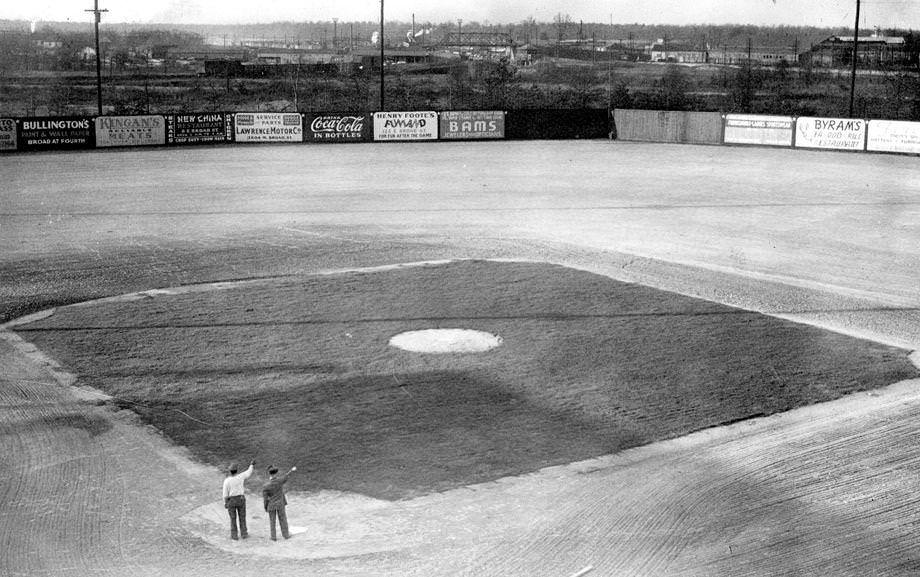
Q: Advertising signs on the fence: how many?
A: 11